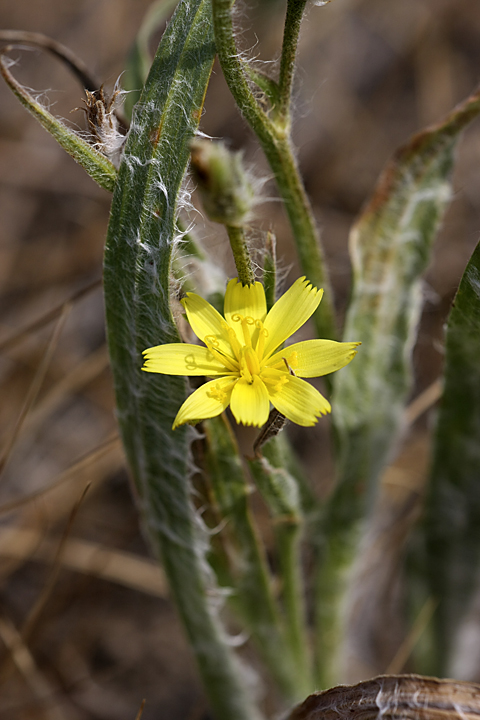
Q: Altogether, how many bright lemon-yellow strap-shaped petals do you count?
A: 8